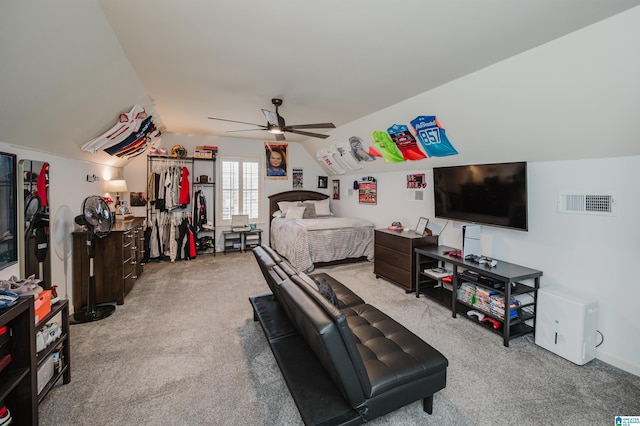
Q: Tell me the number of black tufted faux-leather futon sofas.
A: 1